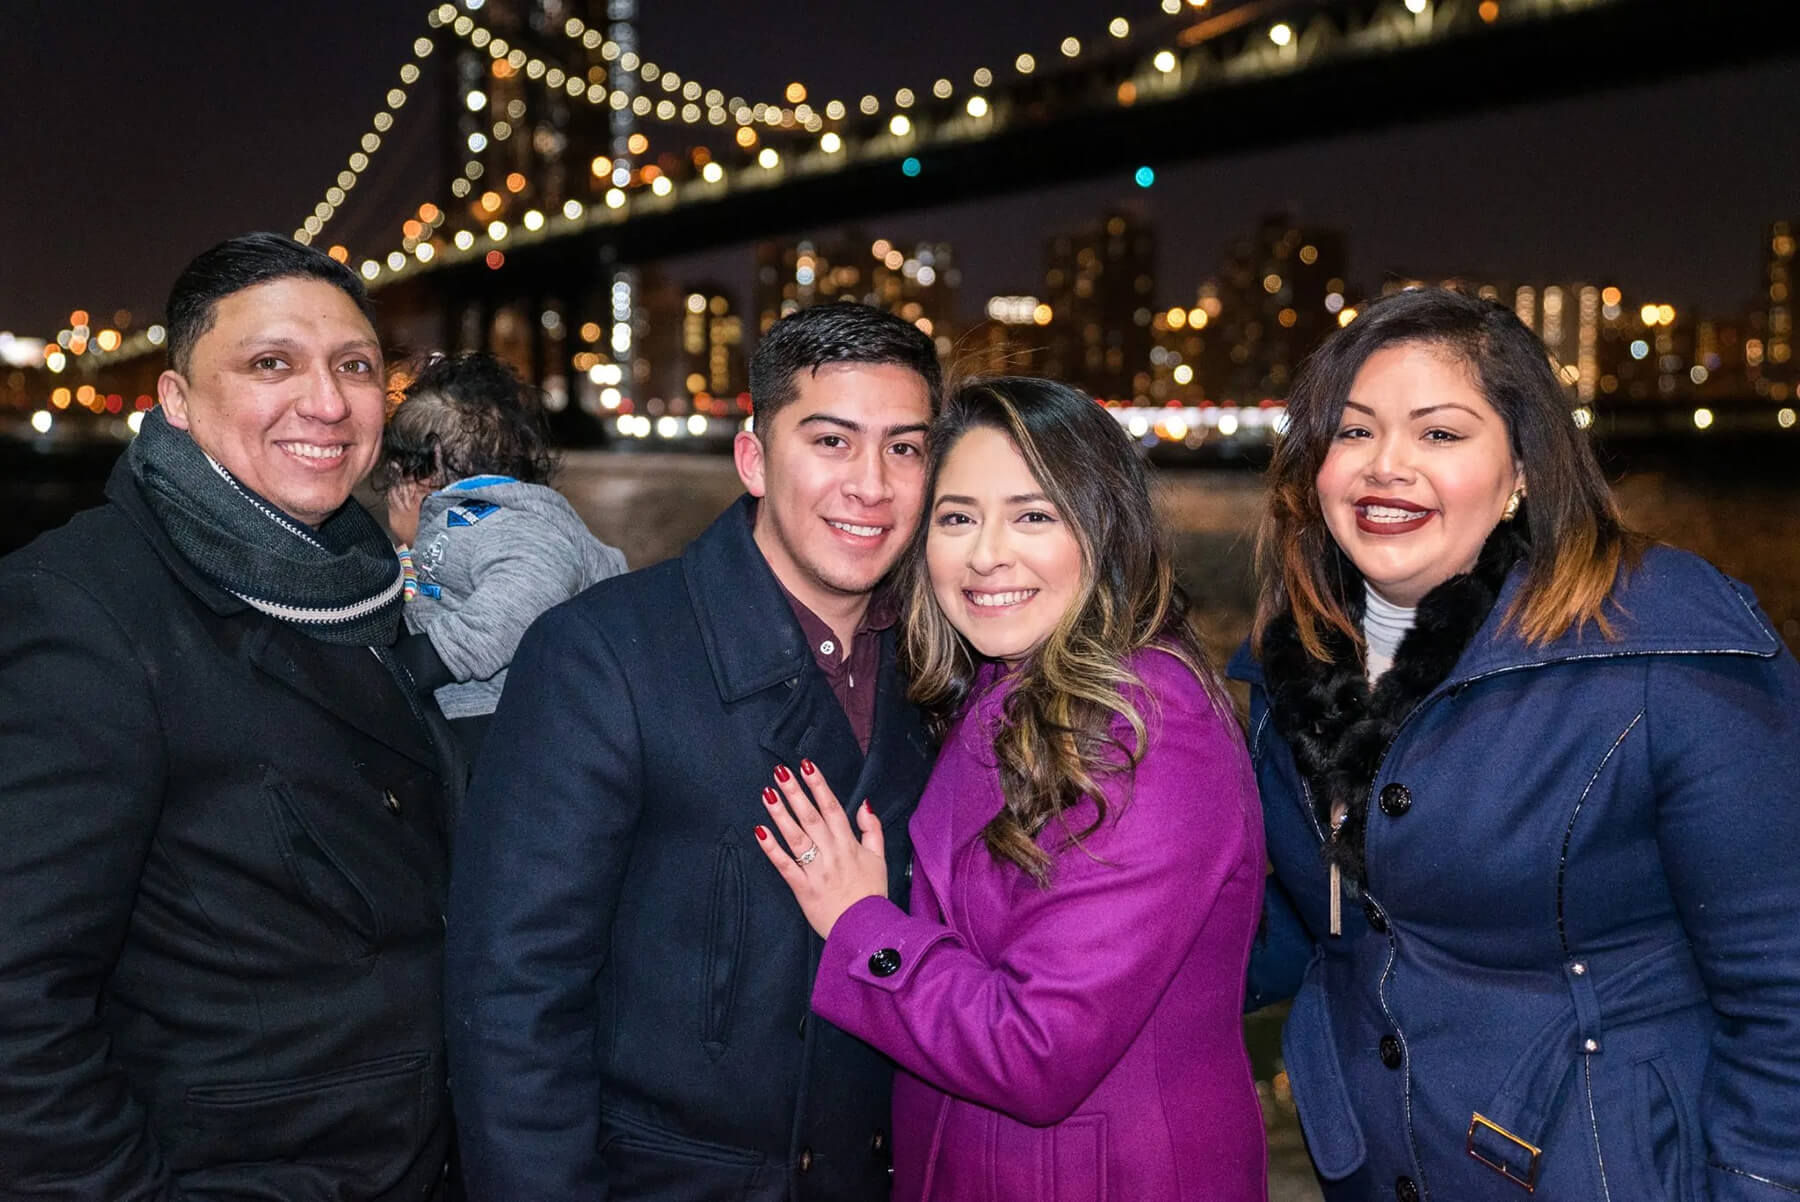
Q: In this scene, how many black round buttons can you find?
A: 5